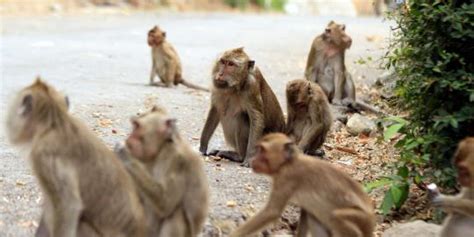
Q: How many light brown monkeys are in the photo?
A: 8